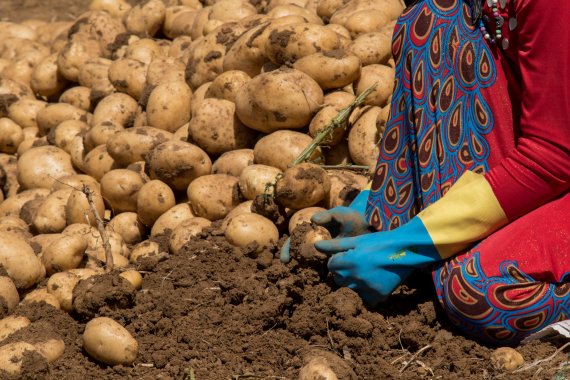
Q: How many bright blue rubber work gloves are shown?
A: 2